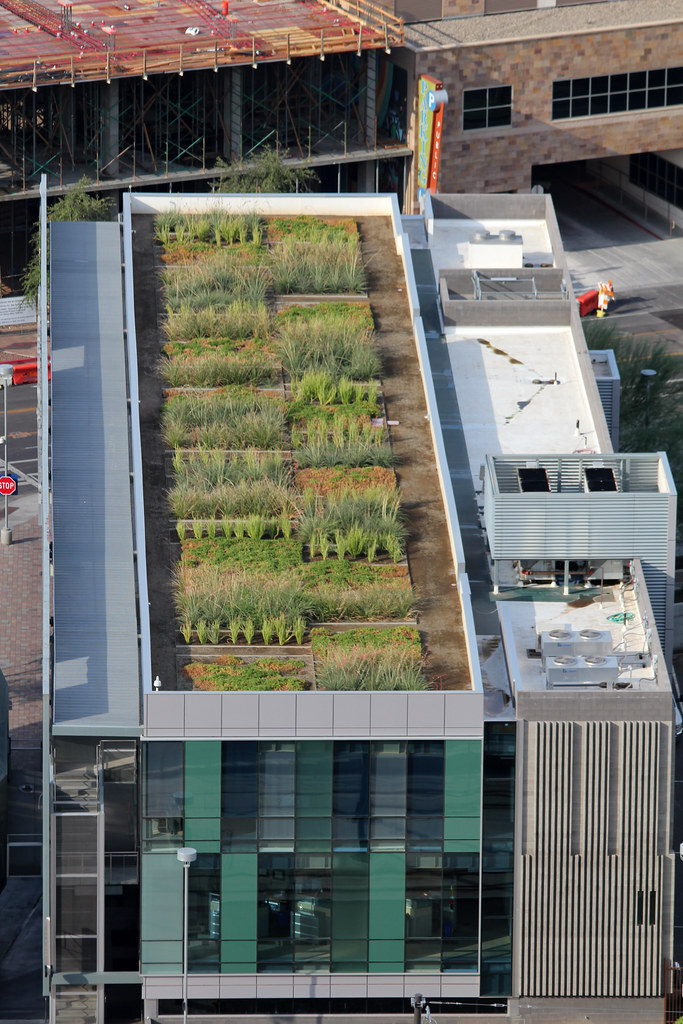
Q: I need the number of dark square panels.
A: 2